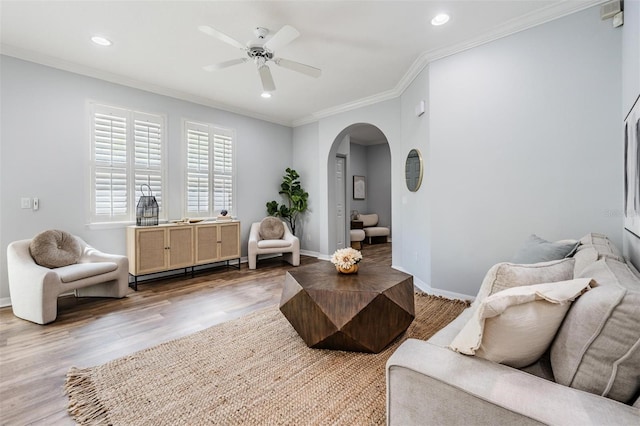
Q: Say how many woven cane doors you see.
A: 4